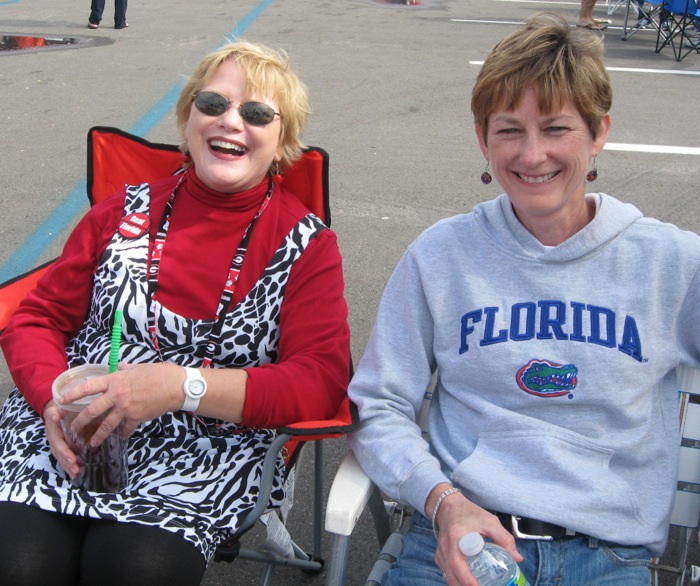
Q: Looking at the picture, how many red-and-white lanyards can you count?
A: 1